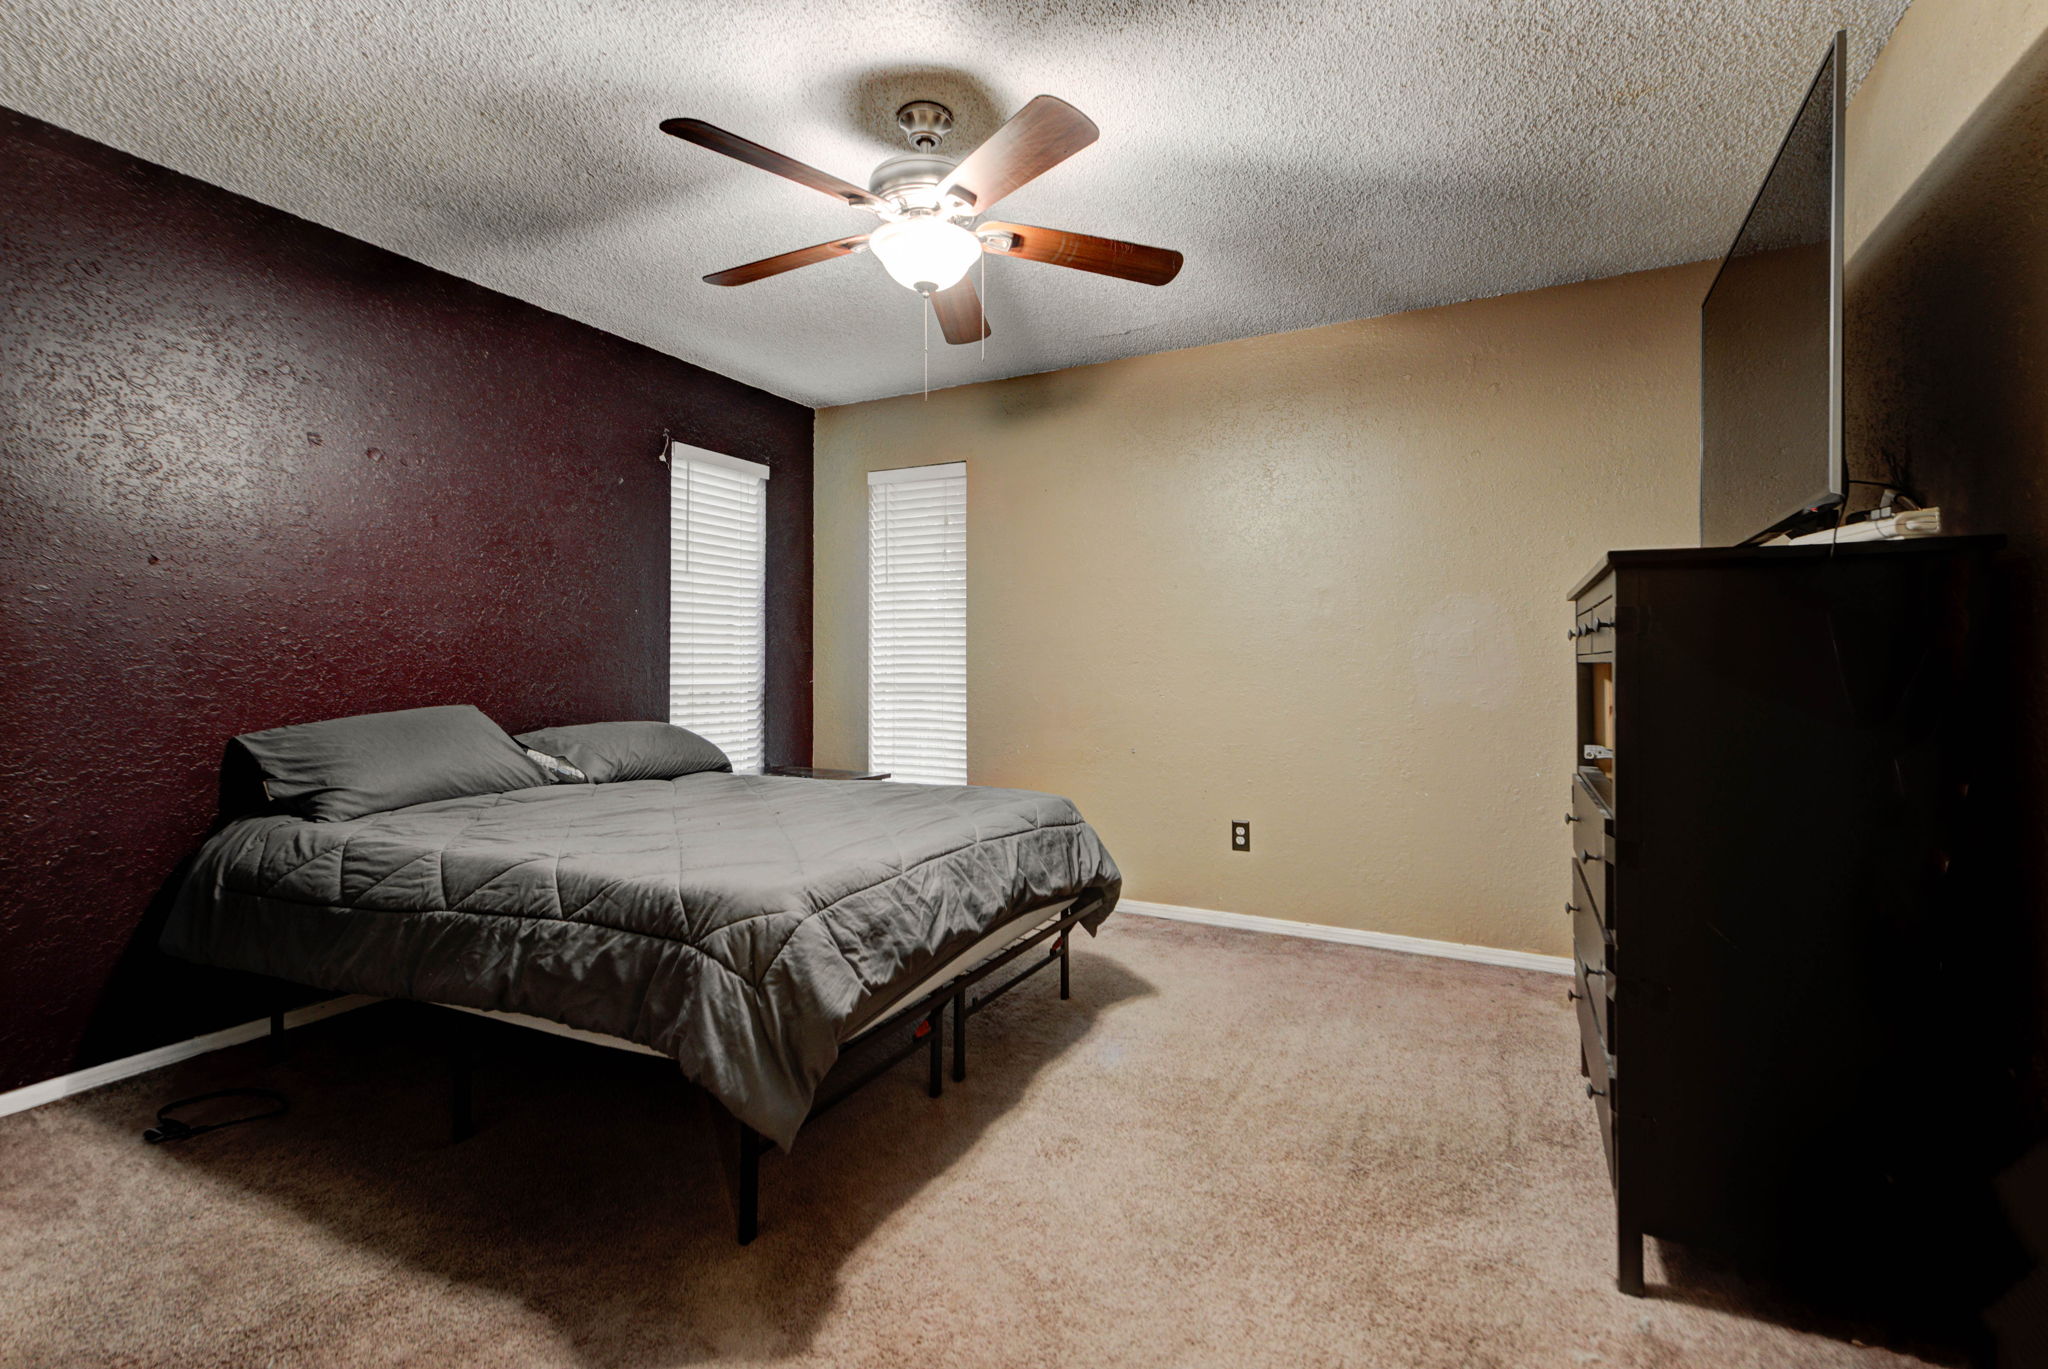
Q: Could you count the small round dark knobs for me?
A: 10